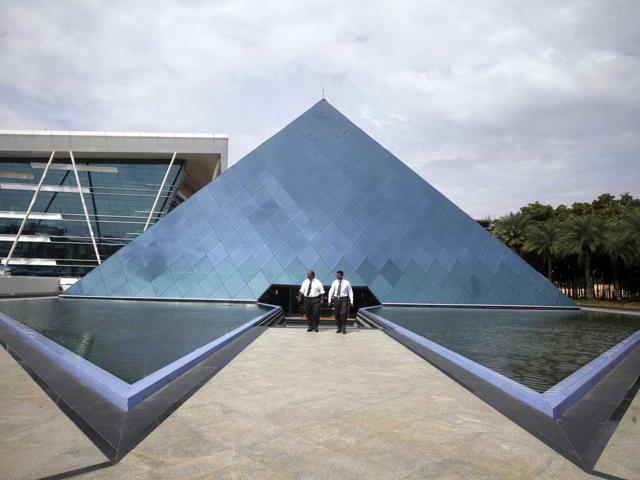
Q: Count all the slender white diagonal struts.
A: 3